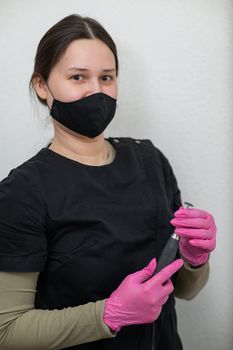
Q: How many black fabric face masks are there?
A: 1